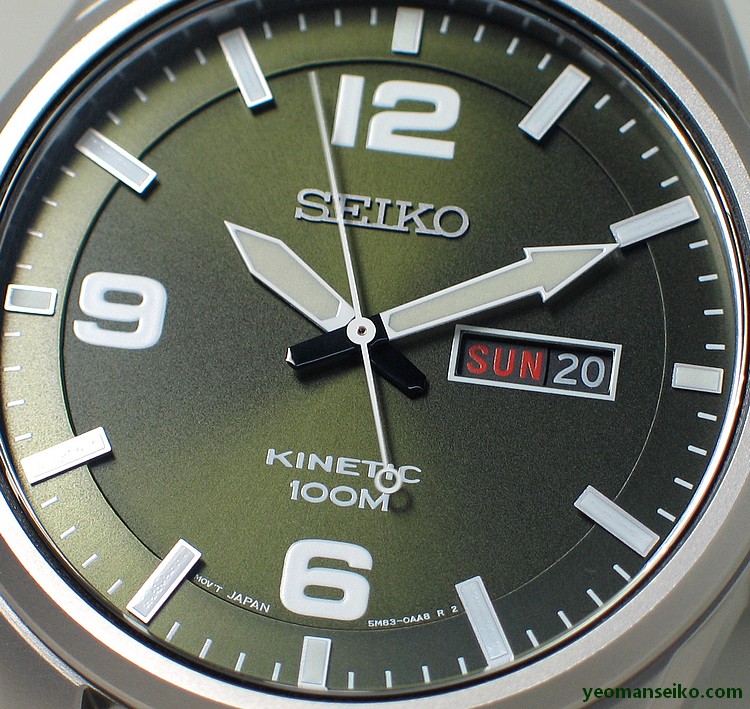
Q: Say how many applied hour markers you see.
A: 12